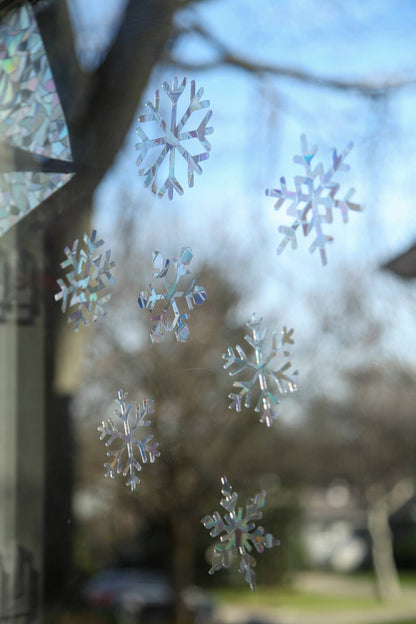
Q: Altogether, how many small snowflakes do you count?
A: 7